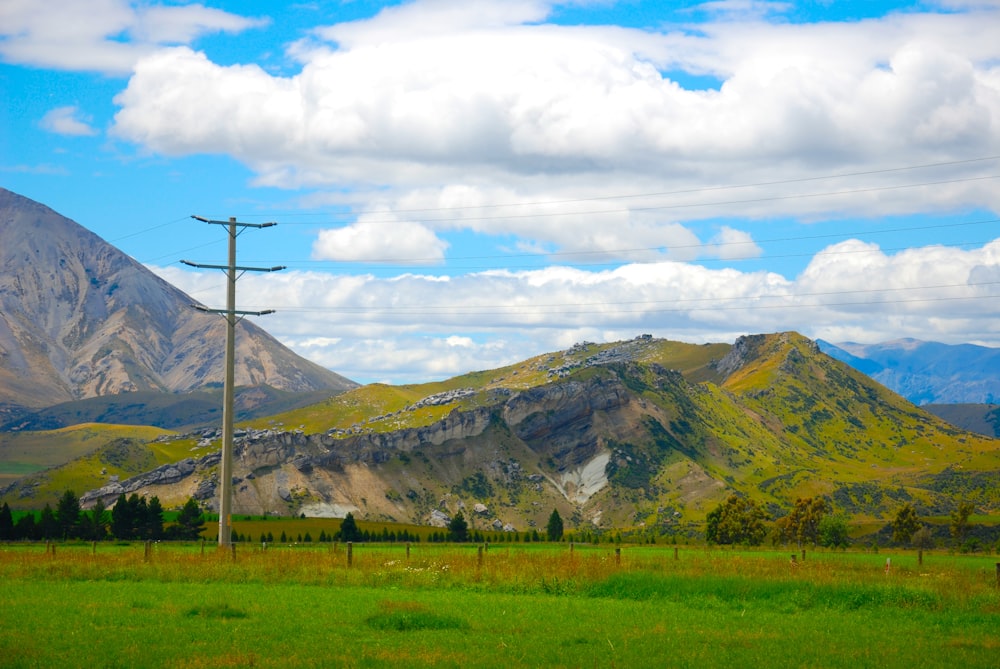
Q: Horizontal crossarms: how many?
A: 3